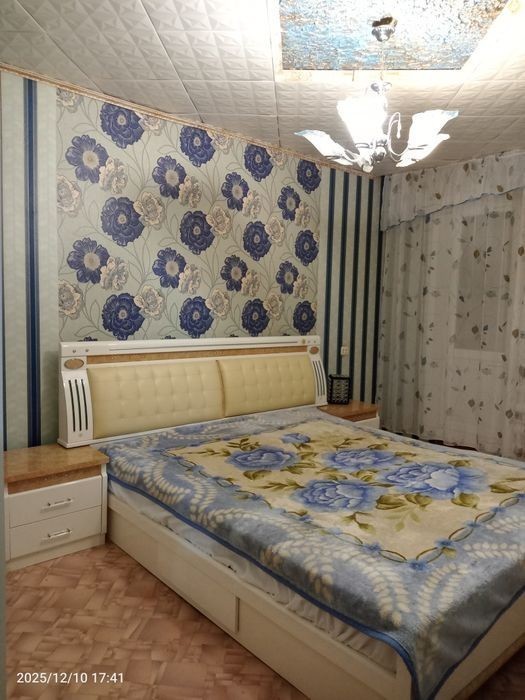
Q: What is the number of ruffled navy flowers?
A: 12